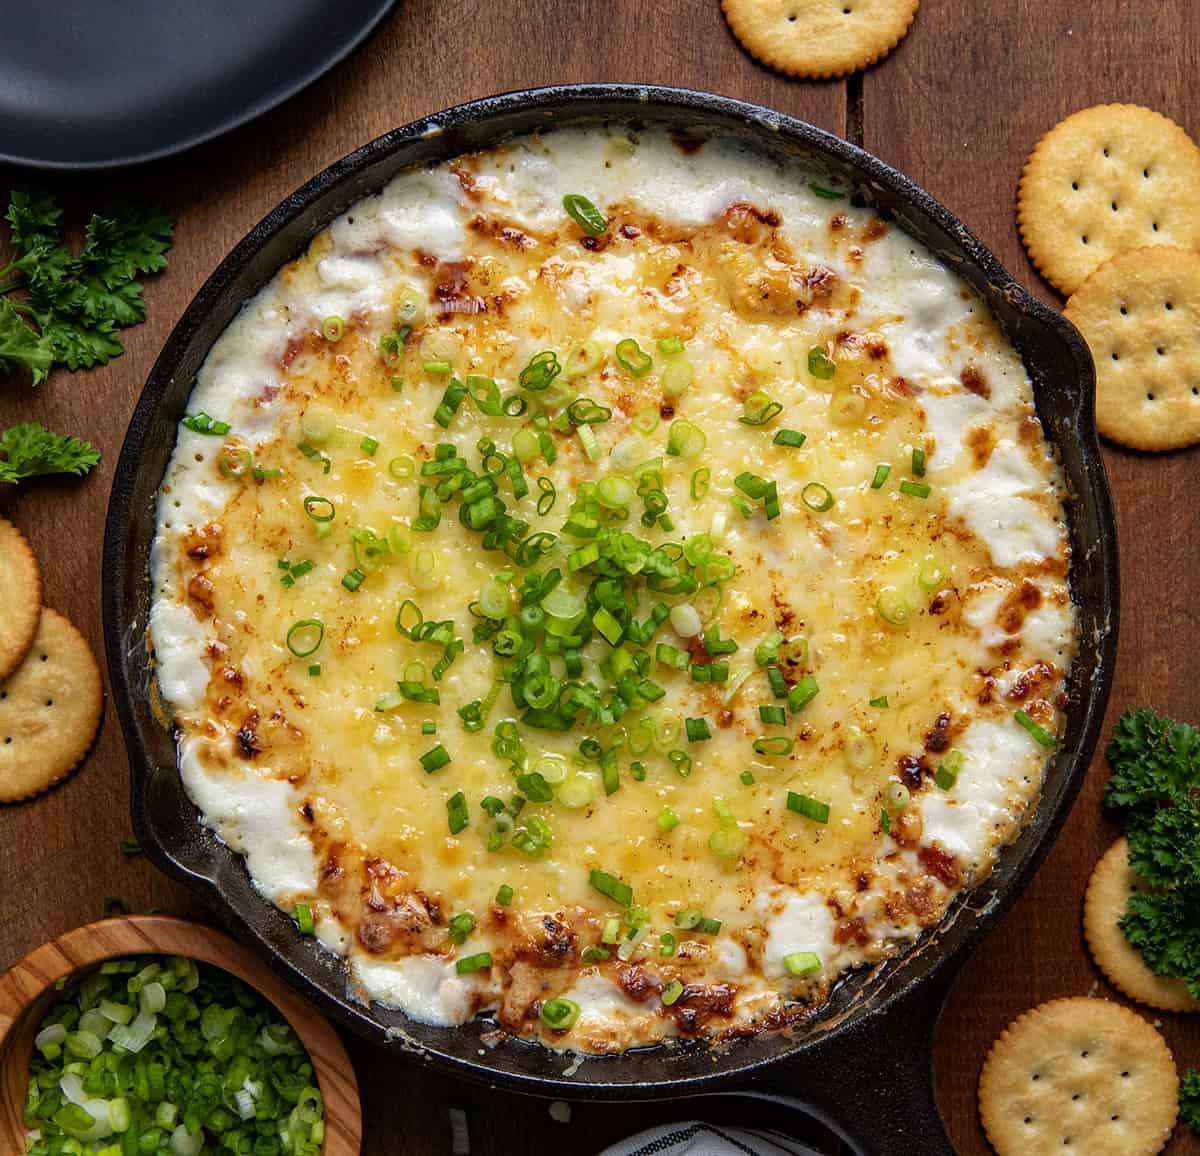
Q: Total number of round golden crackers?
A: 7